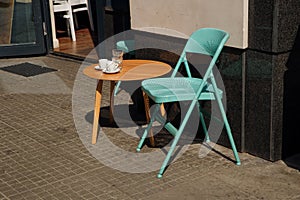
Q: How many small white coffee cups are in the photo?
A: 2